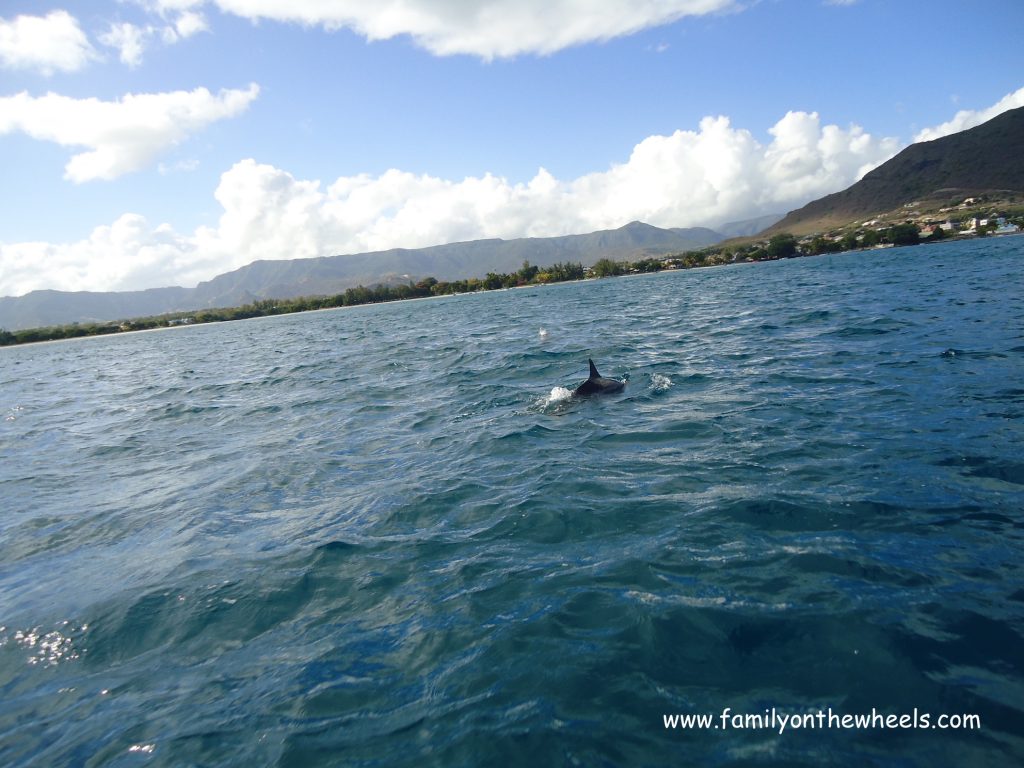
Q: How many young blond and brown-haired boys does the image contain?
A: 0